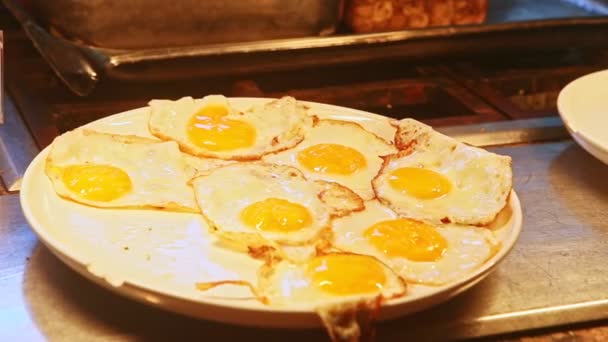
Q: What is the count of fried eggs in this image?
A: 7